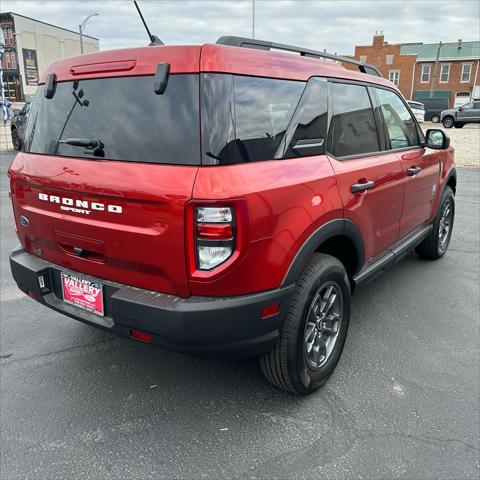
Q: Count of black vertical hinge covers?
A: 2